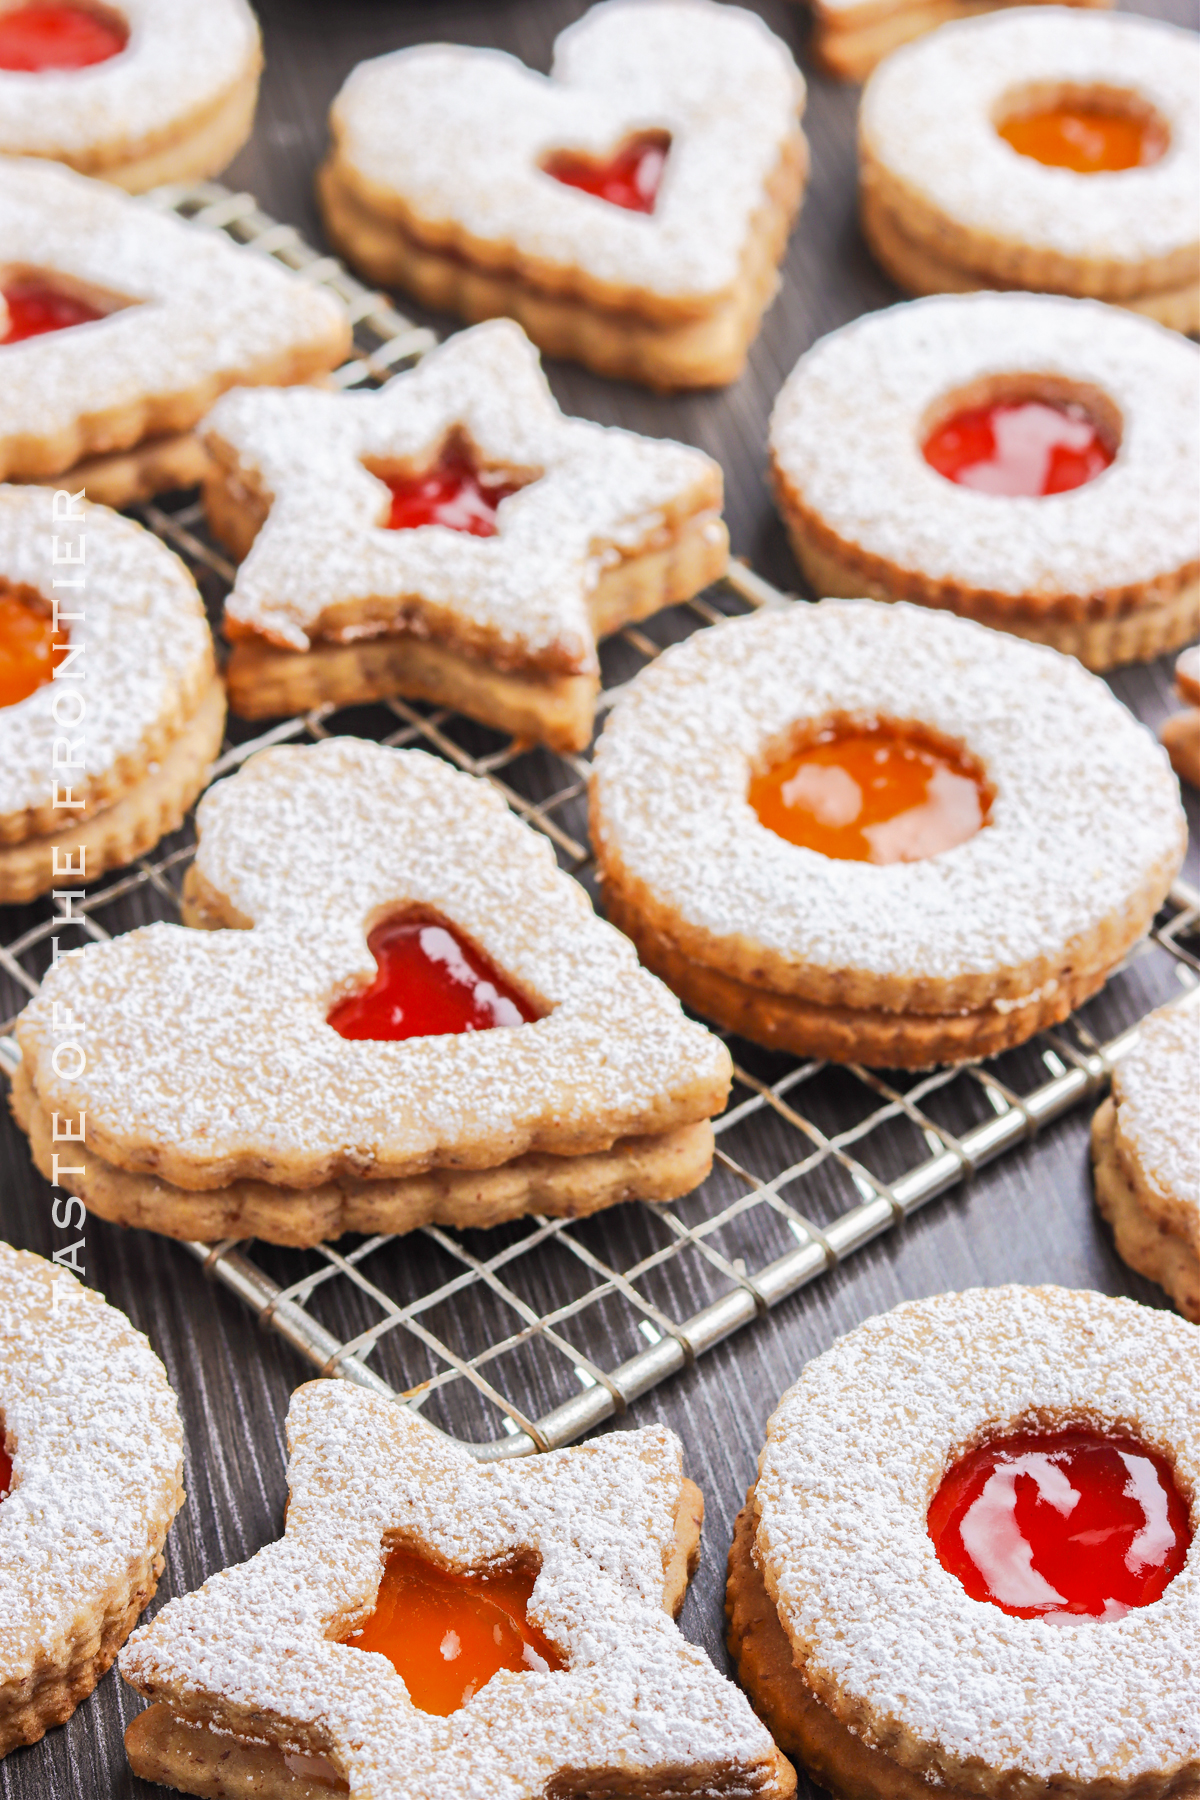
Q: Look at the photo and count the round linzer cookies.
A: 7